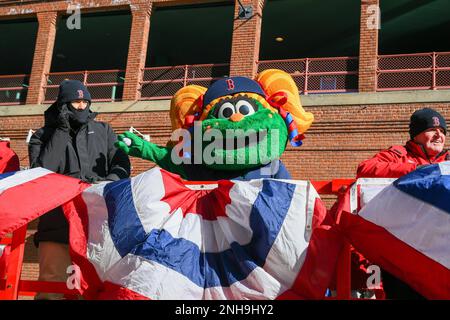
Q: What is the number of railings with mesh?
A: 5